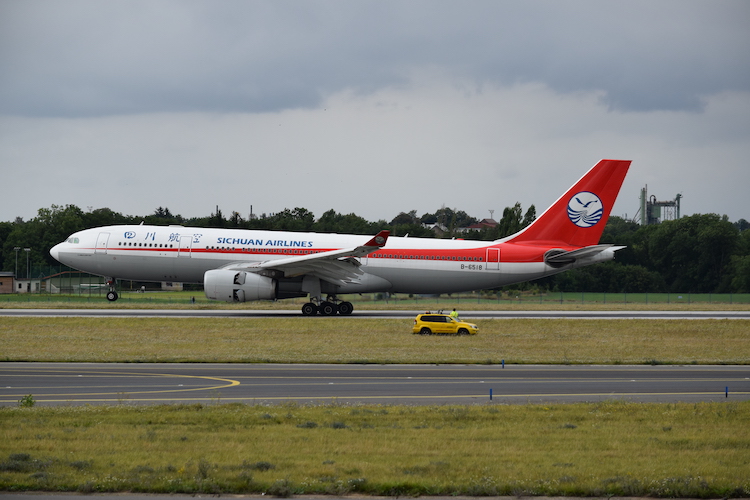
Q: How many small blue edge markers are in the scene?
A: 3